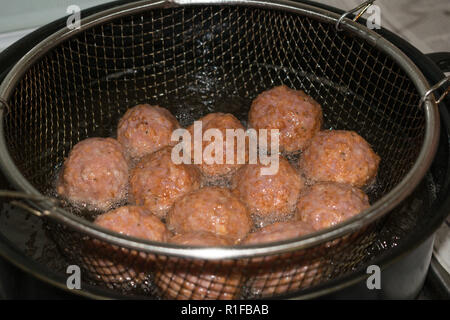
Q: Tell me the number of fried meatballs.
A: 12